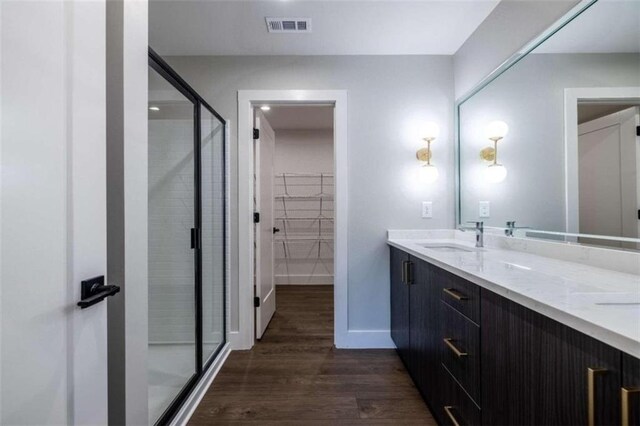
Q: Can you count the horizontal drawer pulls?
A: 3